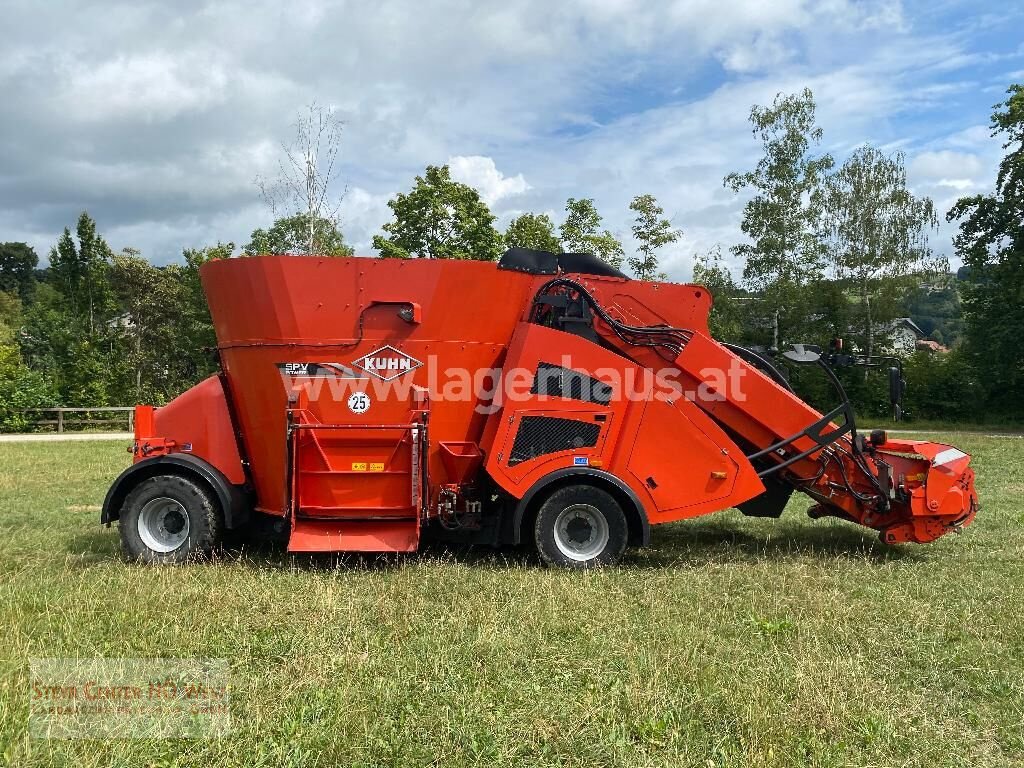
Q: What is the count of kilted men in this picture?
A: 0